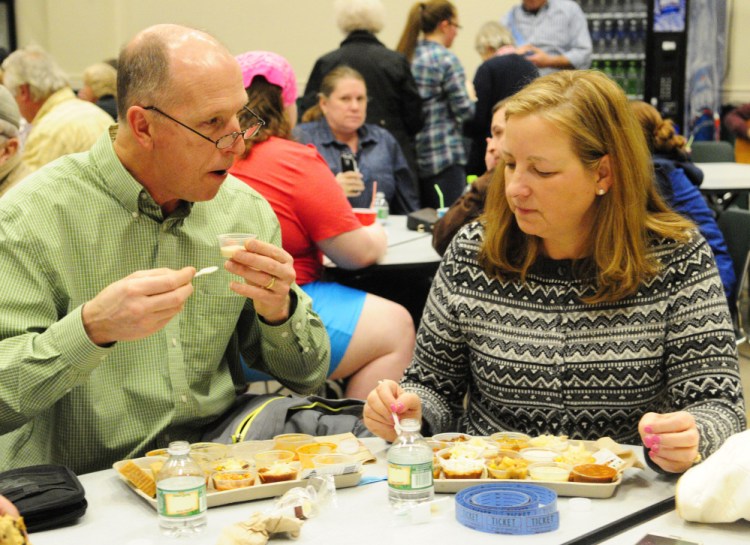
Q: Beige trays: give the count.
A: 2